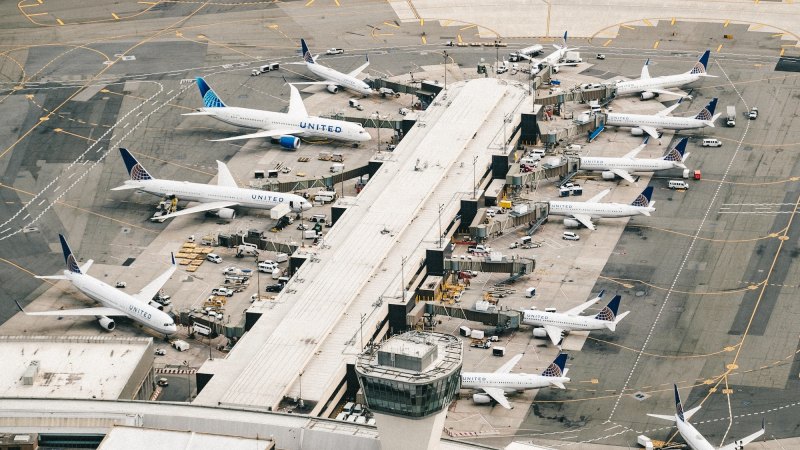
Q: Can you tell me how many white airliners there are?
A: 12